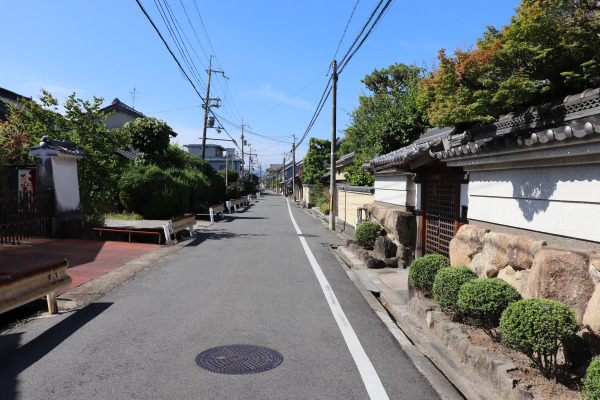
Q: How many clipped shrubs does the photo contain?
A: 6